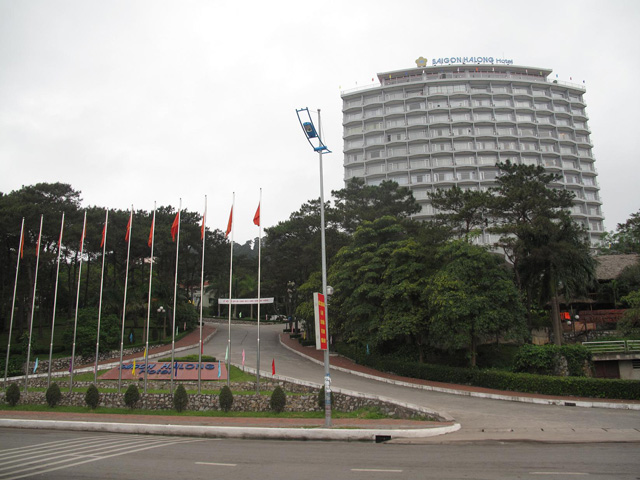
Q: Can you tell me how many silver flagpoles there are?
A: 11